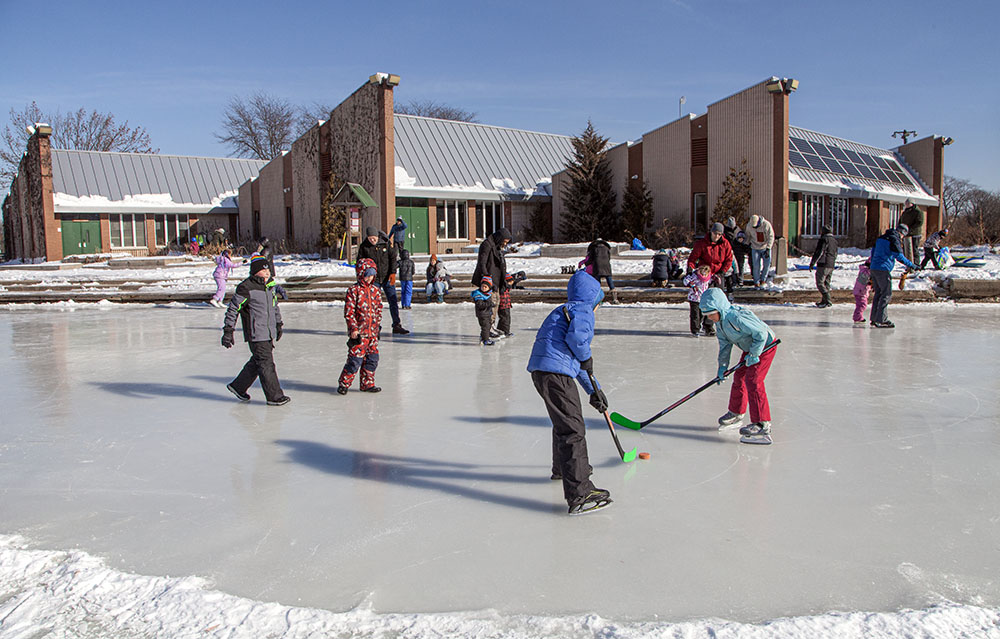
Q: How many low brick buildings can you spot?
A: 3